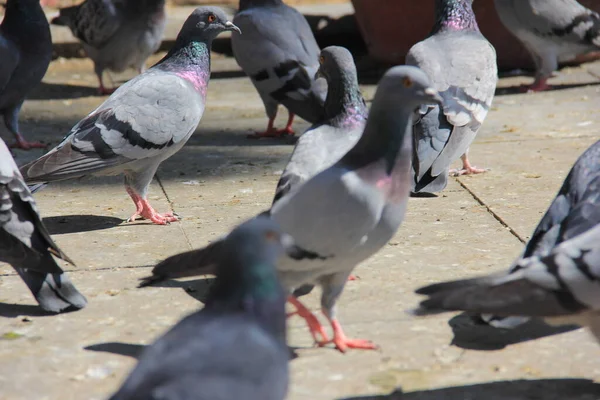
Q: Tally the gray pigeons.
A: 12